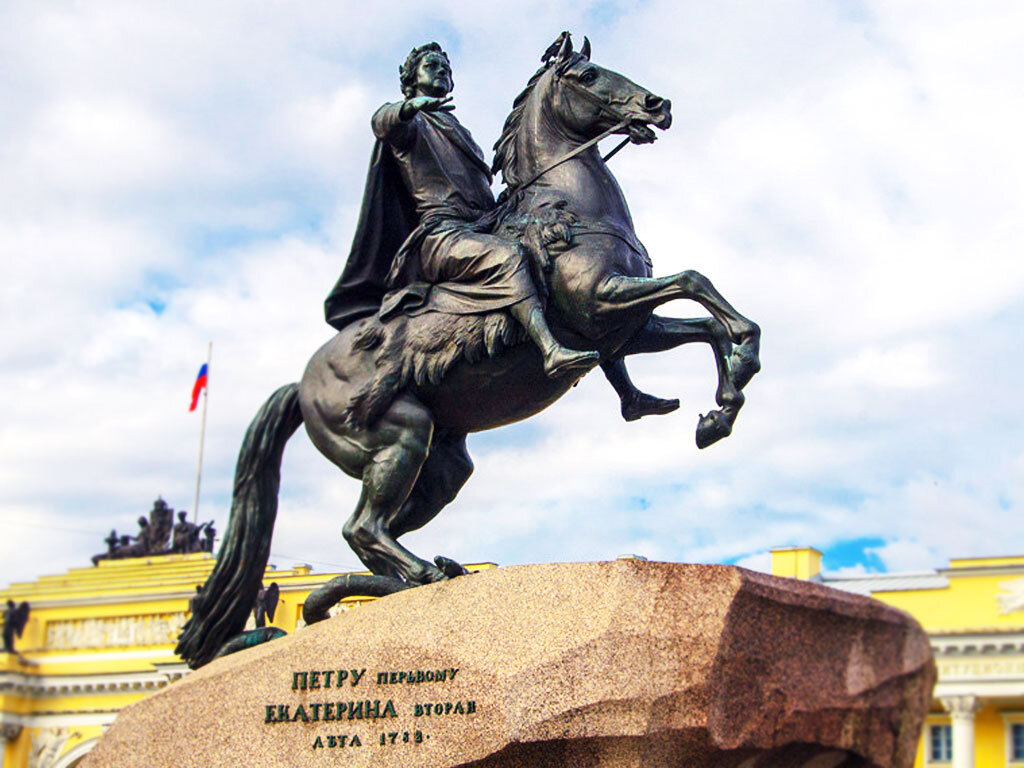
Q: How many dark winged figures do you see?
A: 2